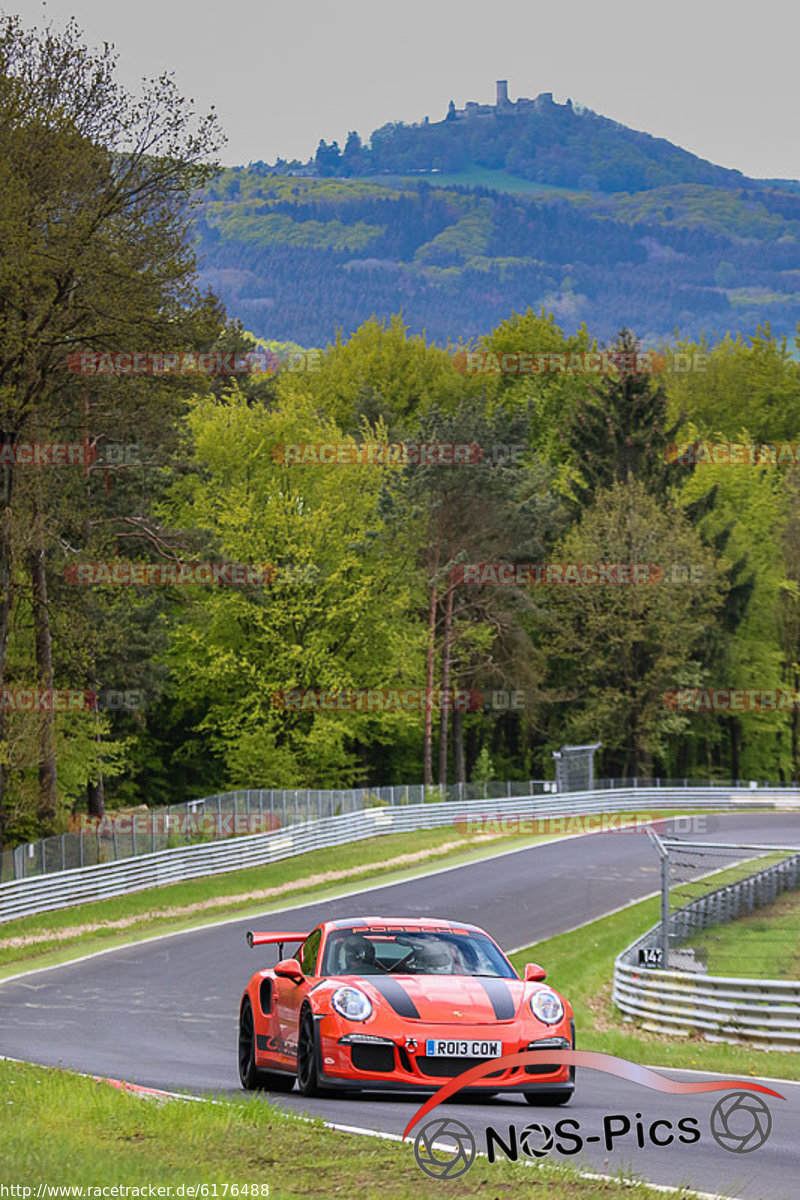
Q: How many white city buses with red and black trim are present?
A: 0